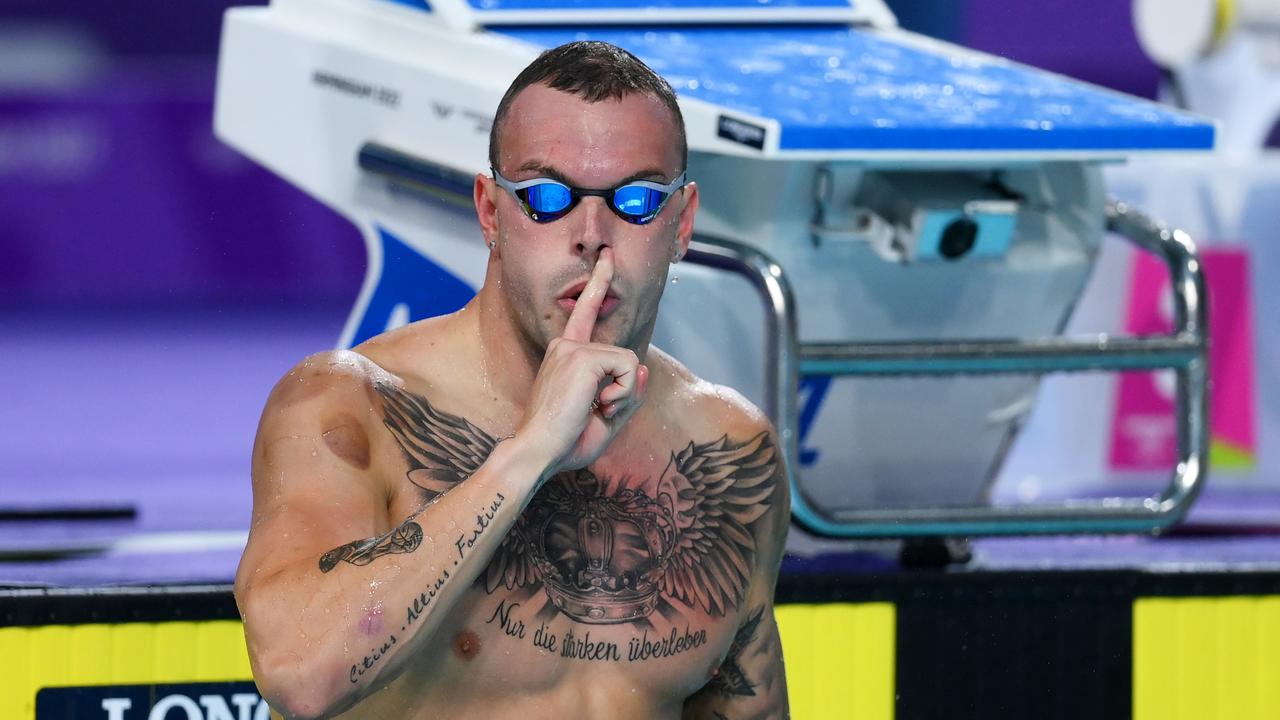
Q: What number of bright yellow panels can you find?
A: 3